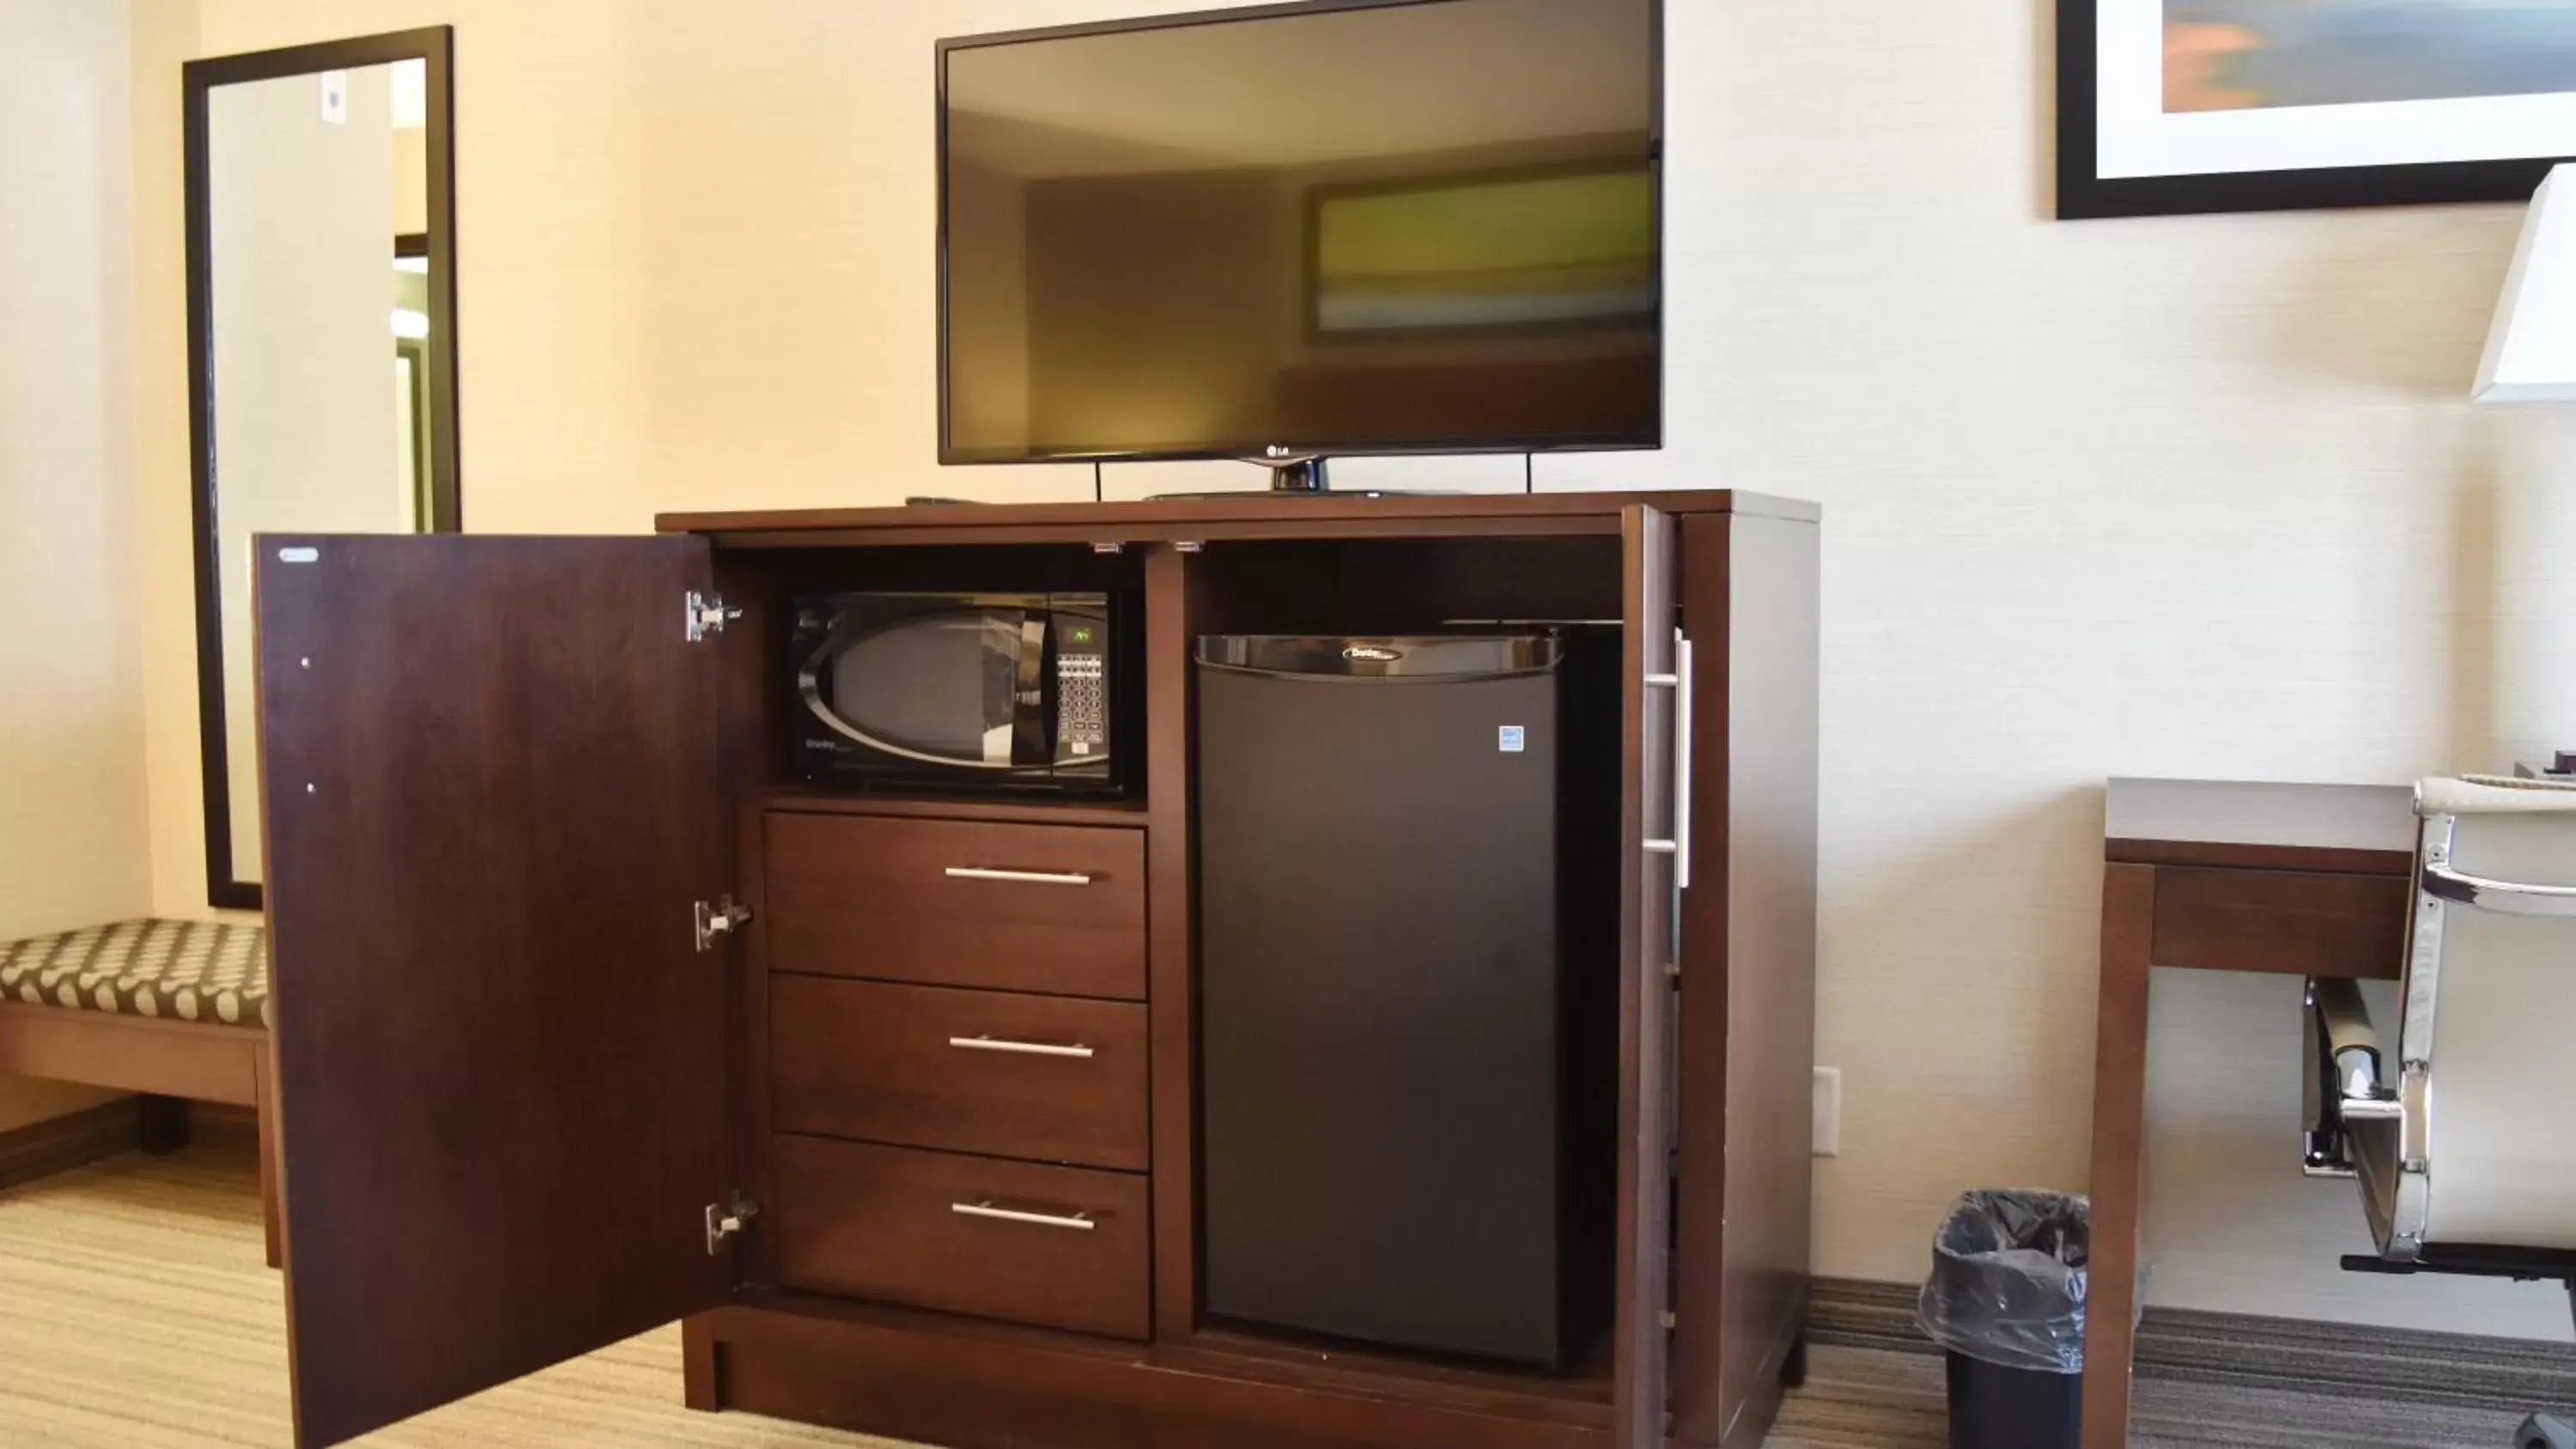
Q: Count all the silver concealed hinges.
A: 3